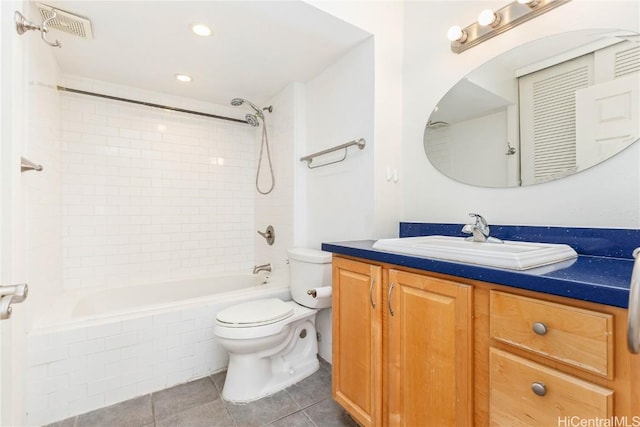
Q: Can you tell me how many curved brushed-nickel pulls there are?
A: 2